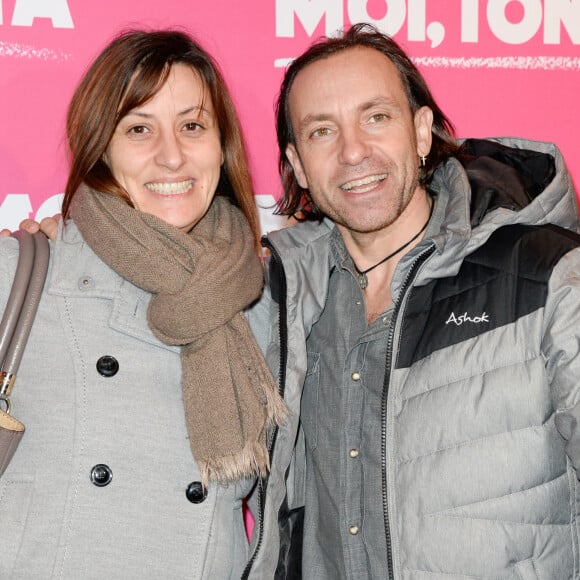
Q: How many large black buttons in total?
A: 3